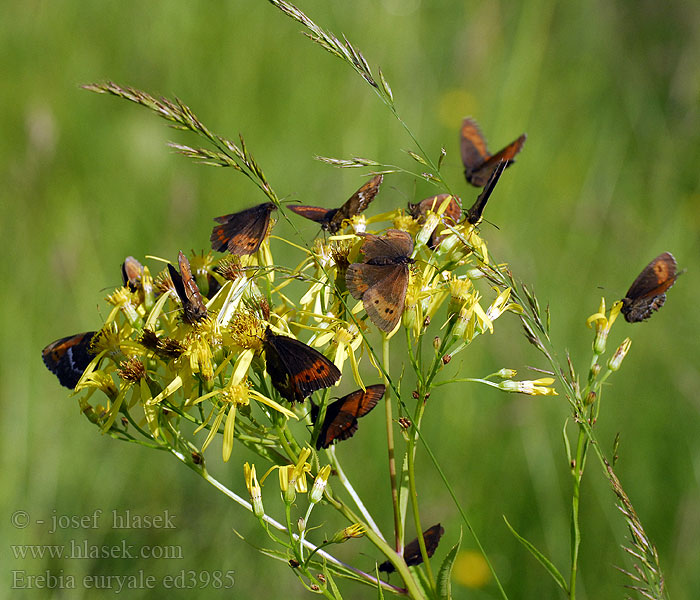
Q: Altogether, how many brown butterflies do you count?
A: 13